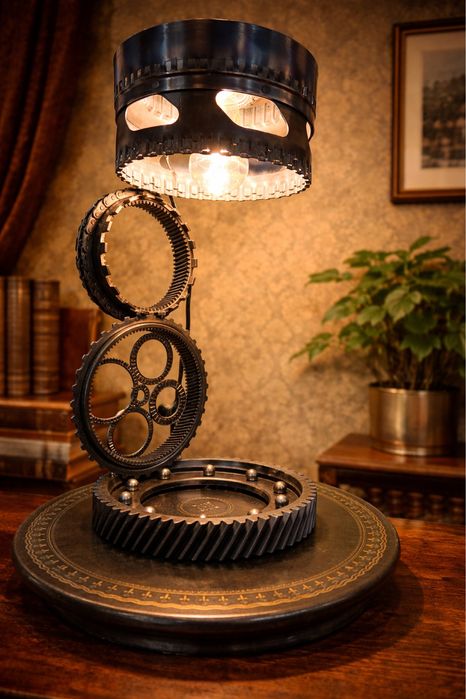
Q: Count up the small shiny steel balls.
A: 10